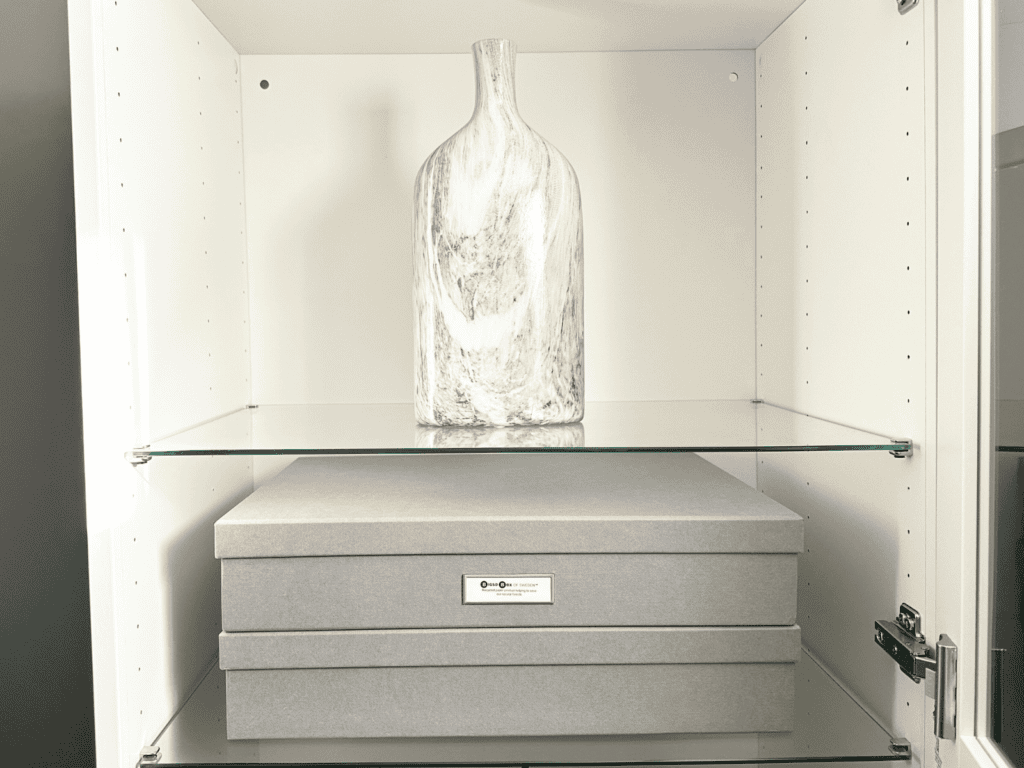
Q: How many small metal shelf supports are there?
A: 6